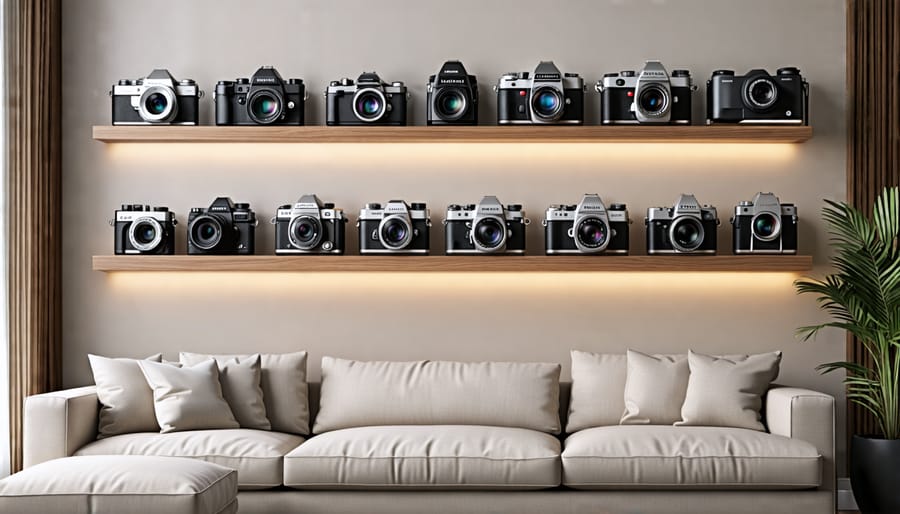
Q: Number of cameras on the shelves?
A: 15